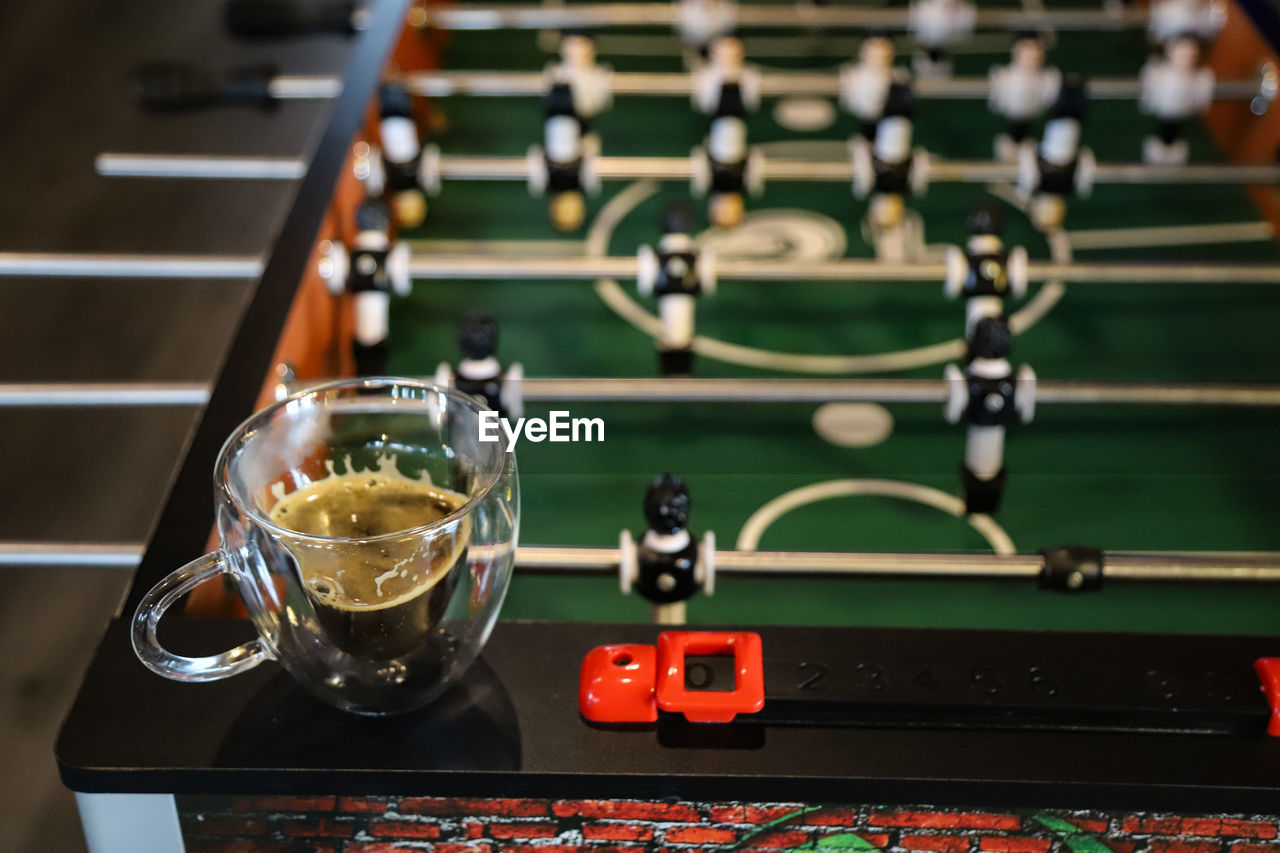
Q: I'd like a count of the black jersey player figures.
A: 11